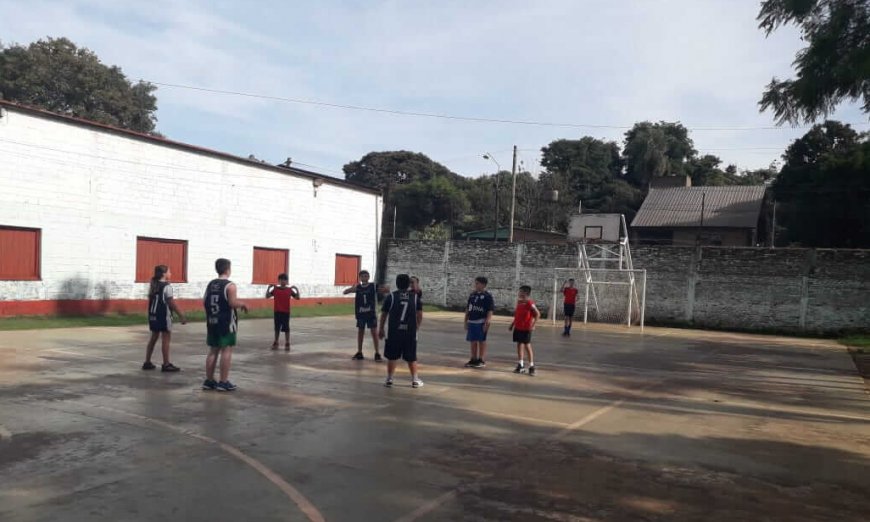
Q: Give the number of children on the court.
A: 9